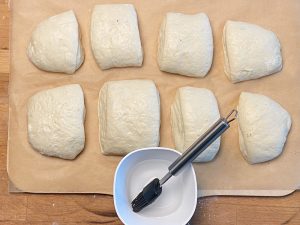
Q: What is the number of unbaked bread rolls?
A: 8